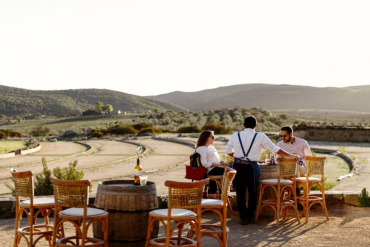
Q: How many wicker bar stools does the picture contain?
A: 7